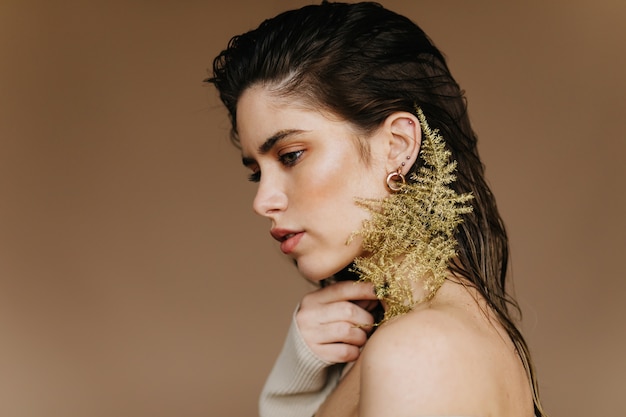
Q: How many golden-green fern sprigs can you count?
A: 1